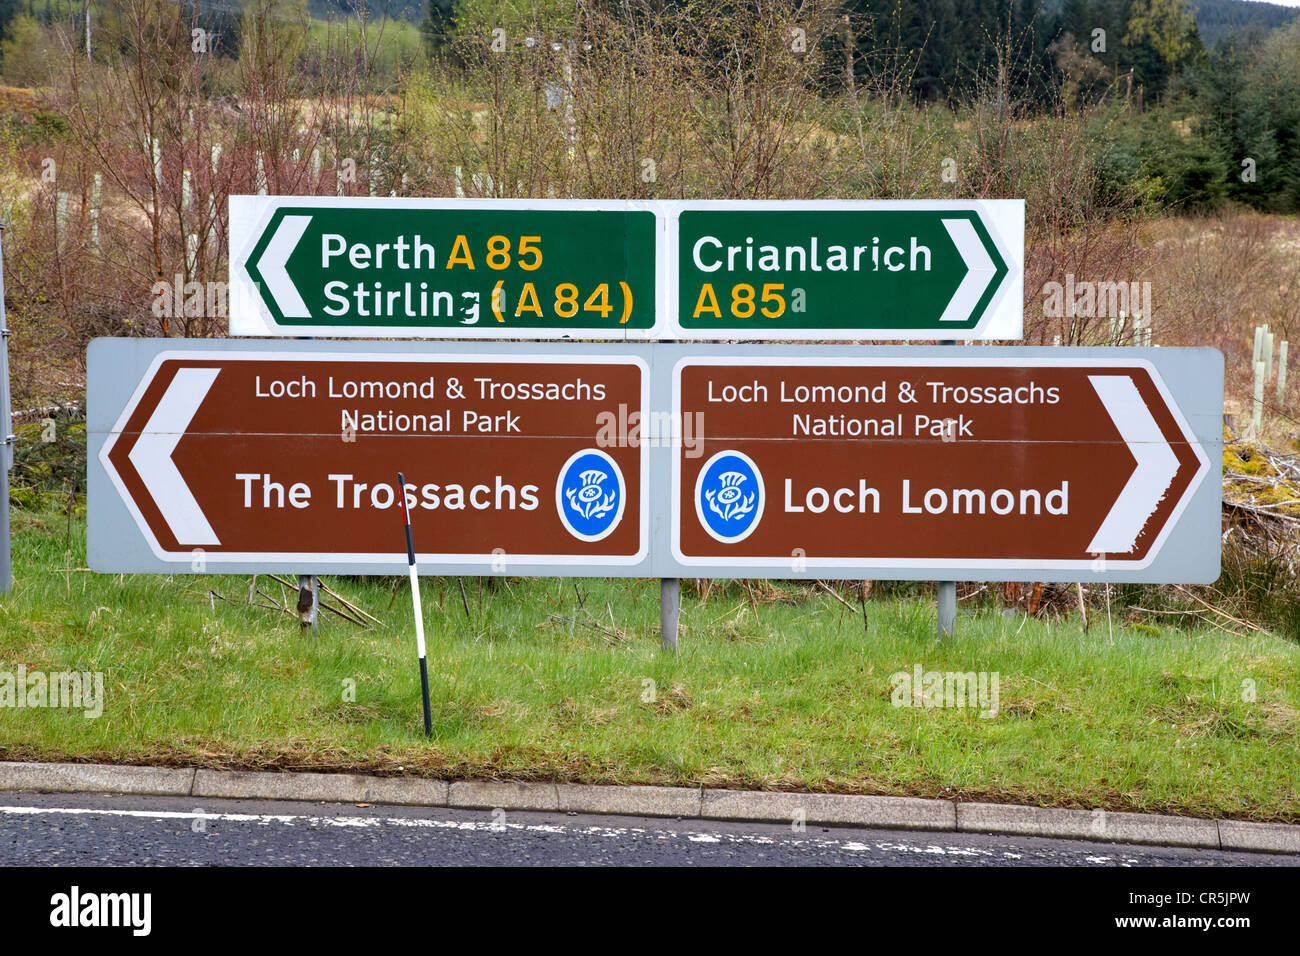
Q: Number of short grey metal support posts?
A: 3